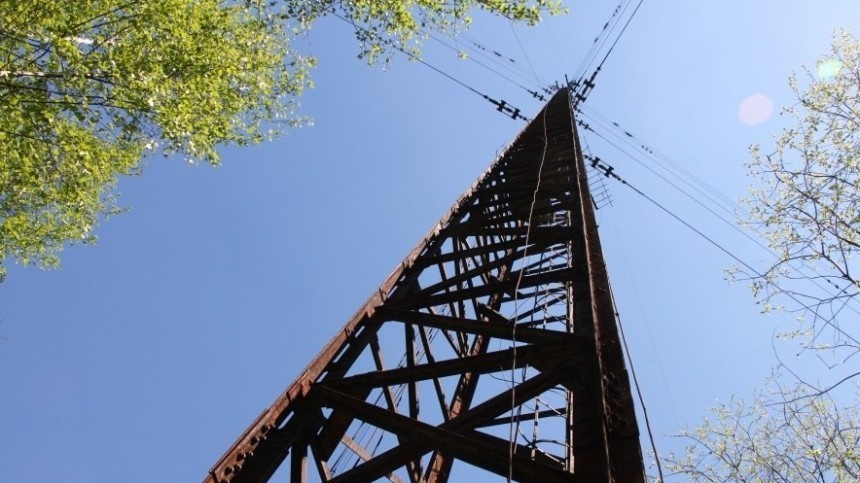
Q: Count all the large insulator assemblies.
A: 3